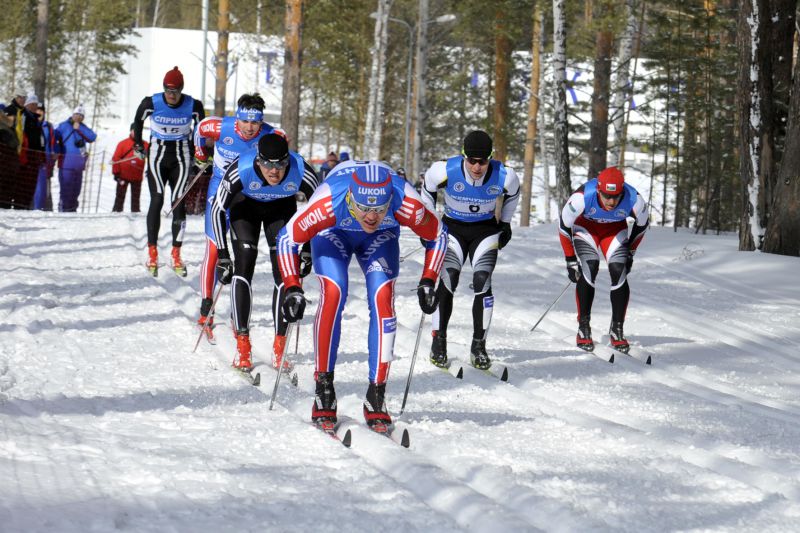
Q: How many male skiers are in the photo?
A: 6